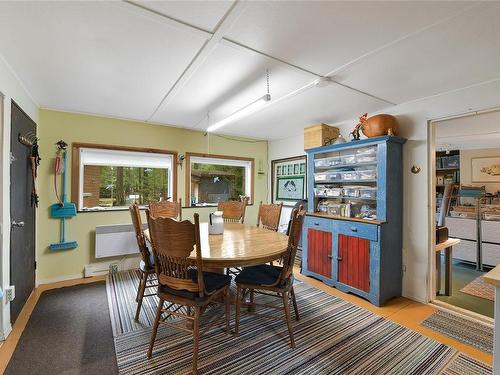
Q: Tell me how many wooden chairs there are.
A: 6